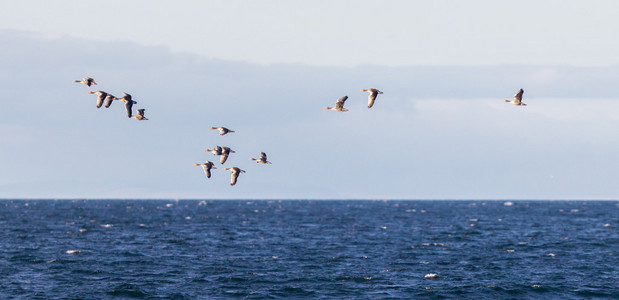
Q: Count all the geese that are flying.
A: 14